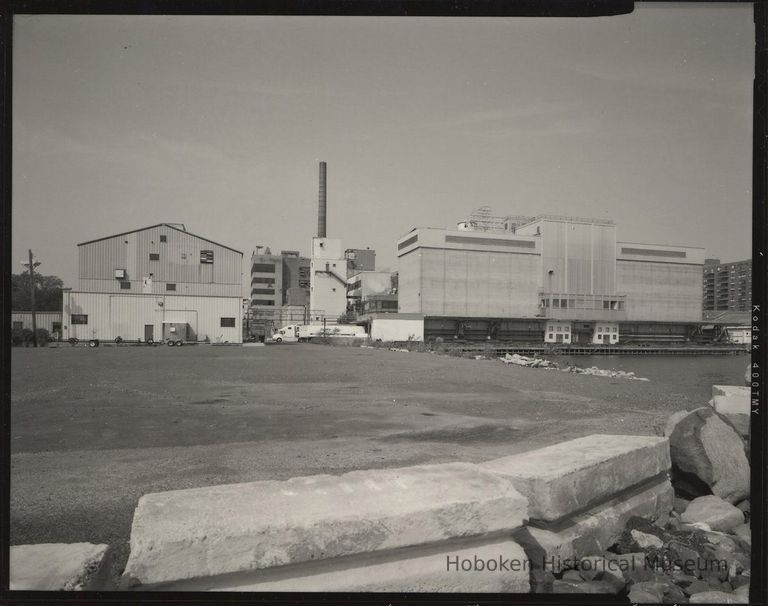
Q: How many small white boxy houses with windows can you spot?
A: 2